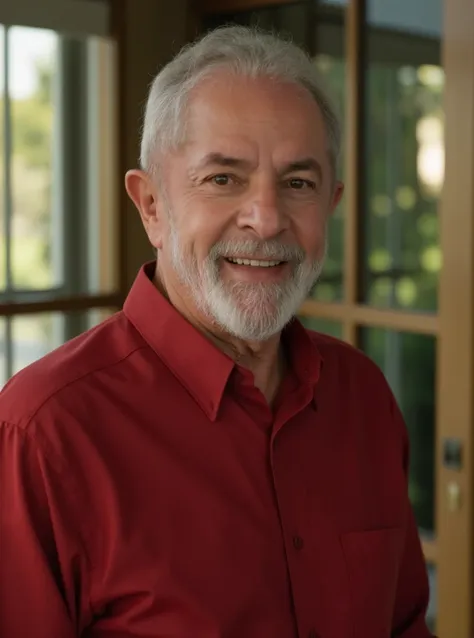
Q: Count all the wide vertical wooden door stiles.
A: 1